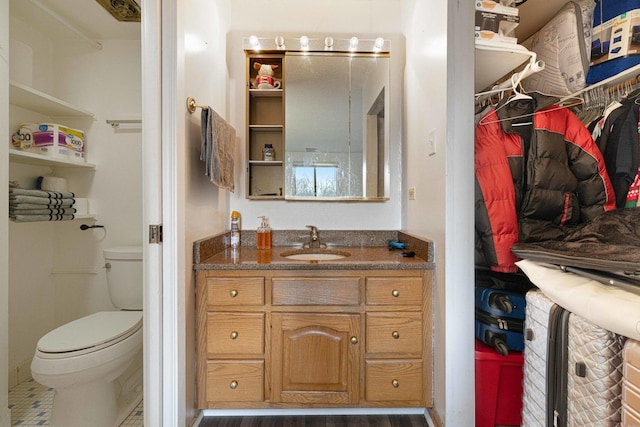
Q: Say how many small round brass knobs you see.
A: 7